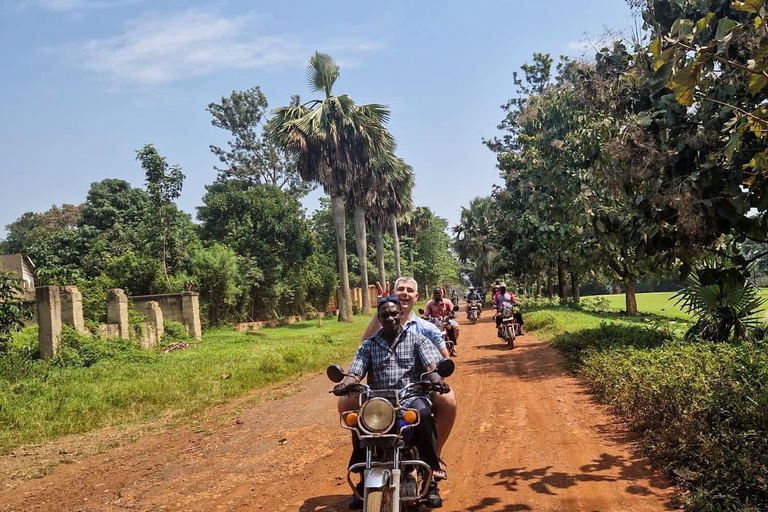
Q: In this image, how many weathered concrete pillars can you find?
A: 5